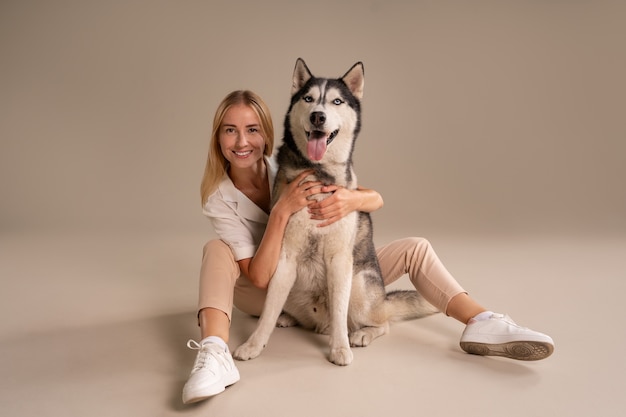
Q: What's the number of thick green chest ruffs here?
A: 0